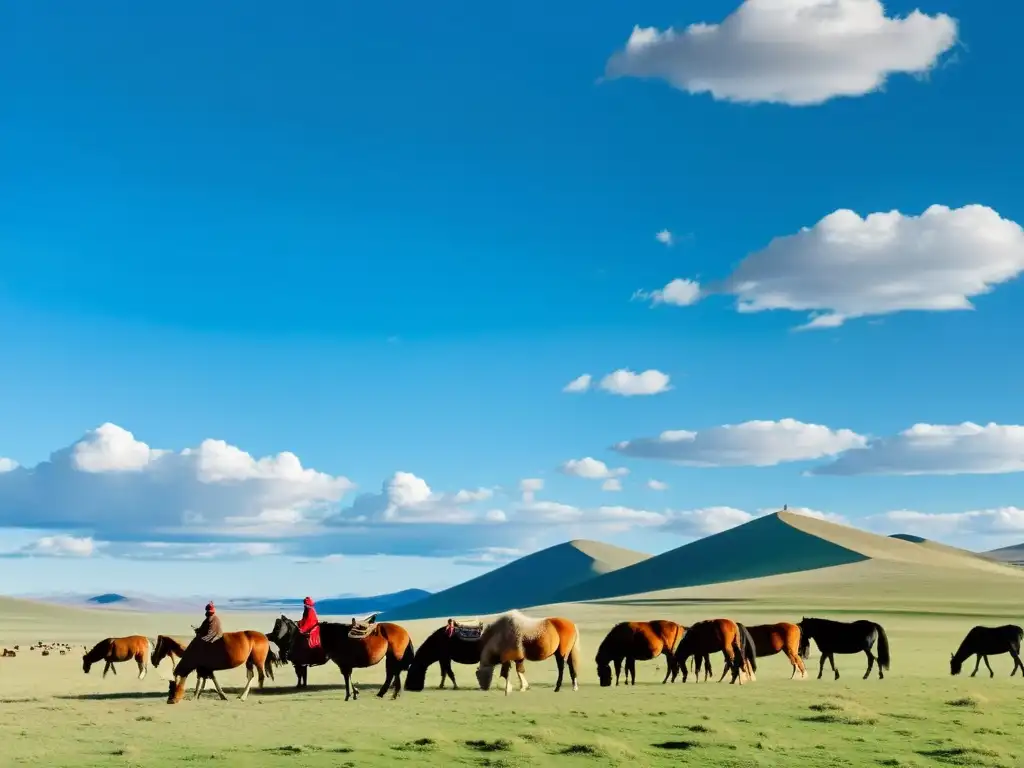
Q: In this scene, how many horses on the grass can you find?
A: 12